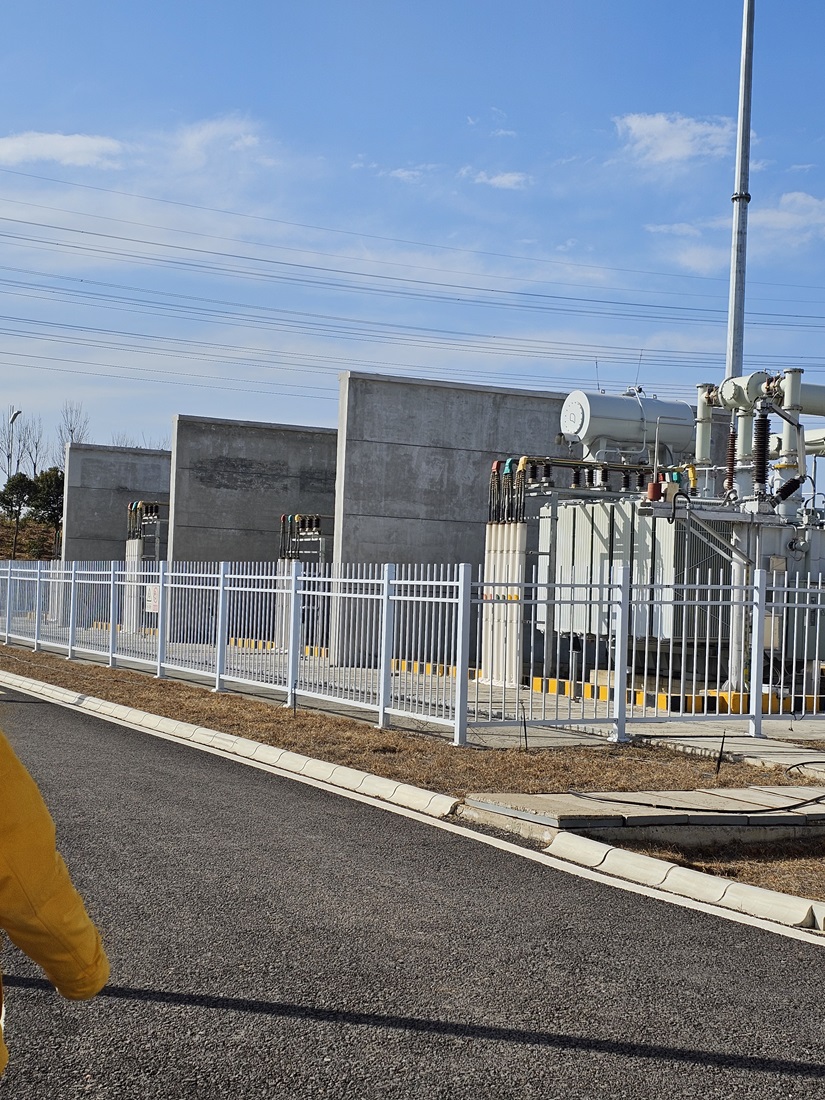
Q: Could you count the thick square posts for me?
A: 11